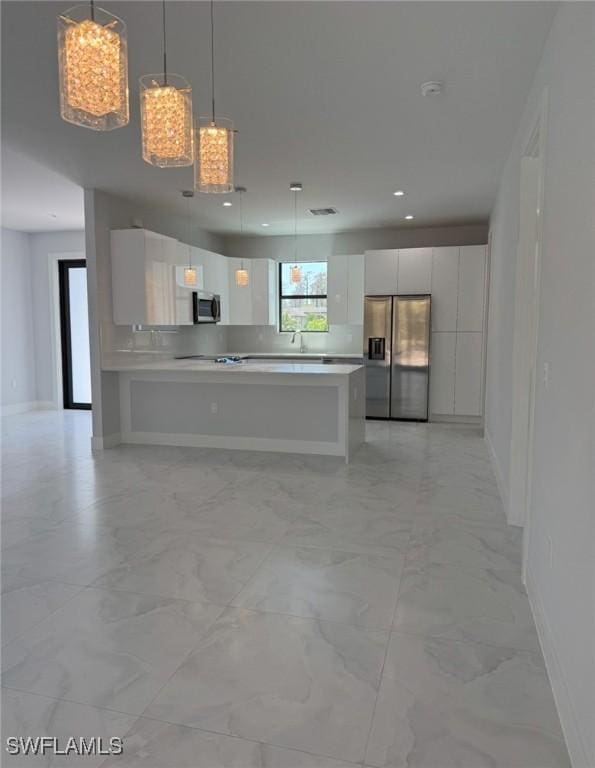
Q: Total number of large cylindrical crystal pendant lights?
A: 3